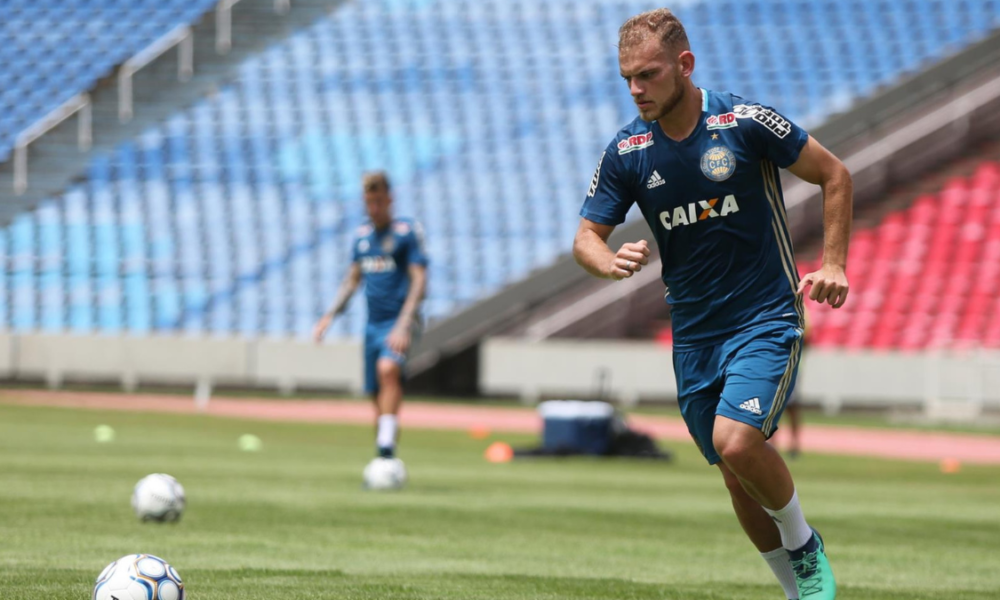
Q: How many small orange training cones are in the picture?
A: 3